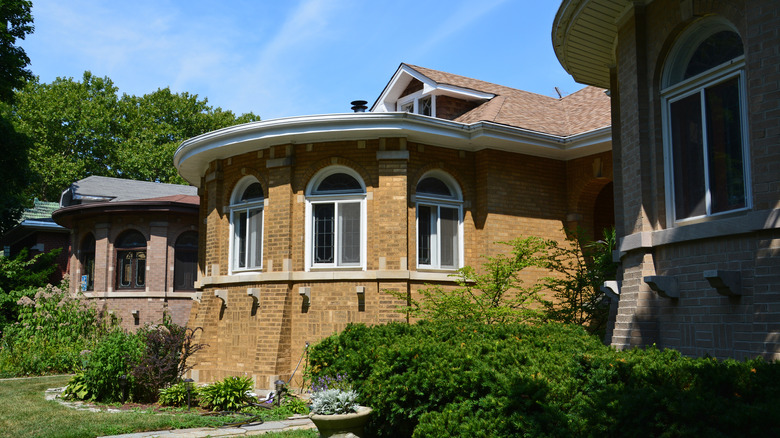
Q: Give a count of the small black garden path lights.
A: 3